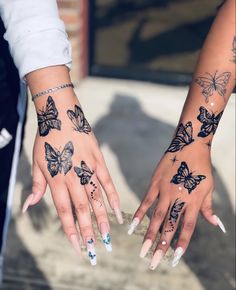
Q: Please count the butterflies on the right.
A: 5